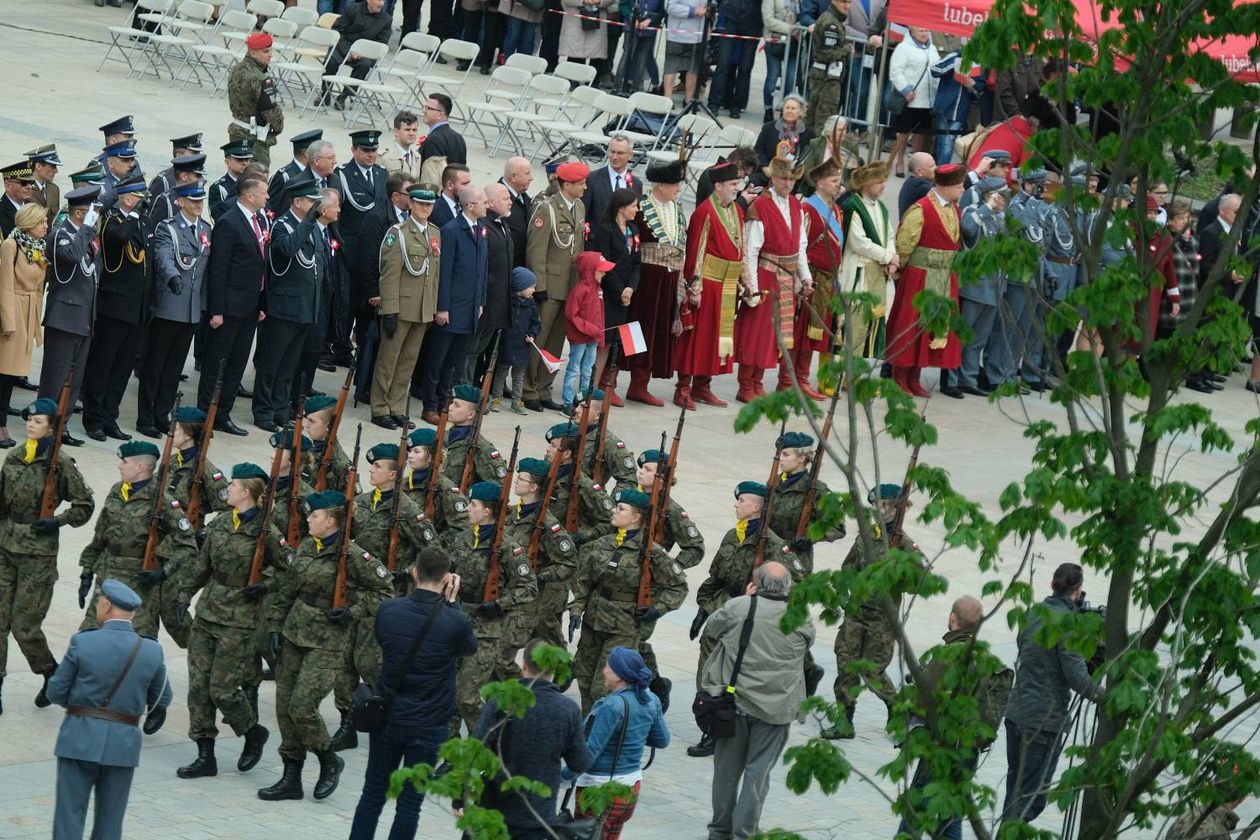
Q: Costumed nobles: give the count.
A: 6